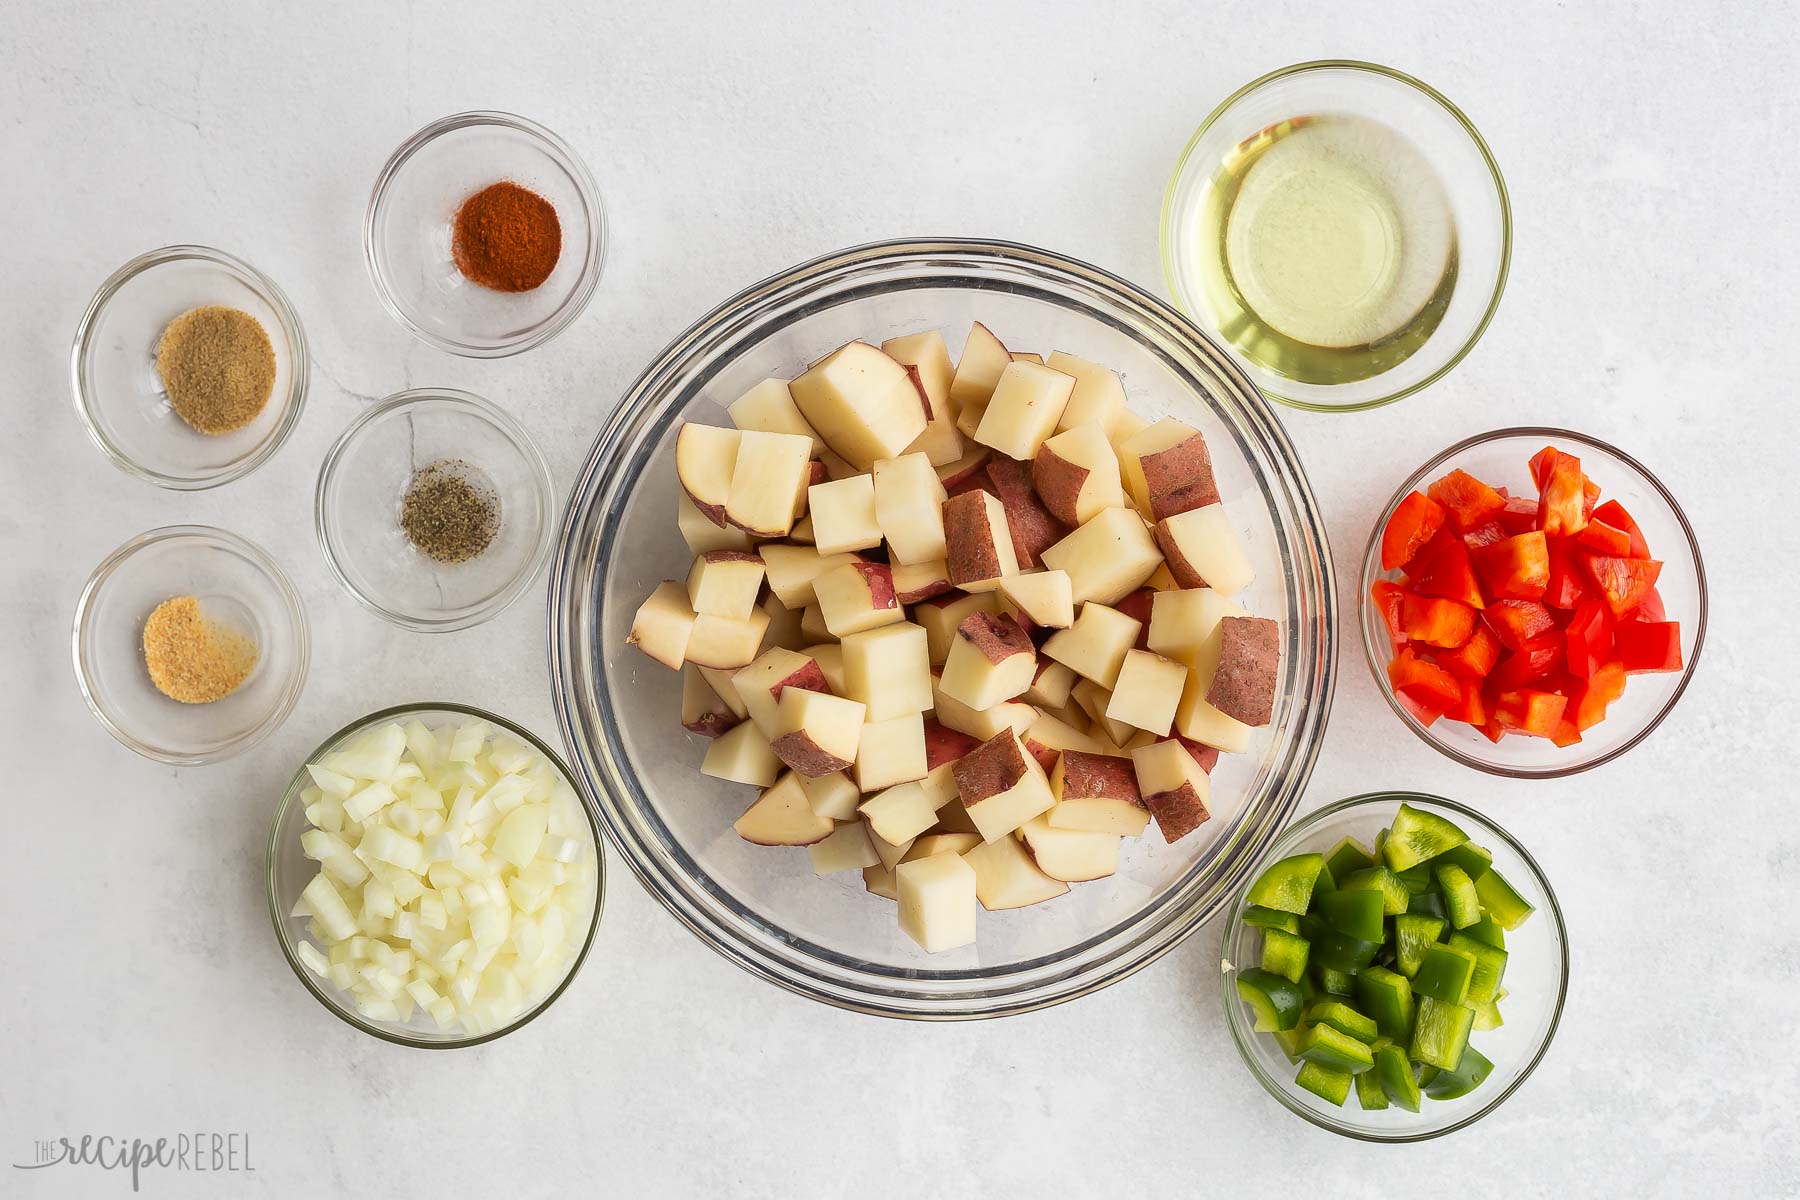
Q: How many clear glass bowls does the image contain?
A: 9